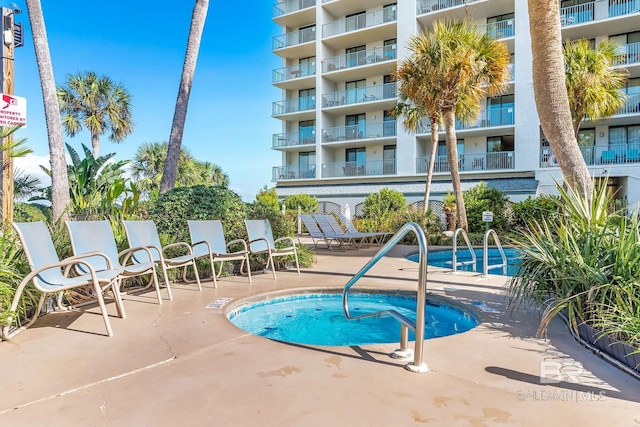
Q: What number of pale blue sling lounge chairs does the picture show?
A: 5